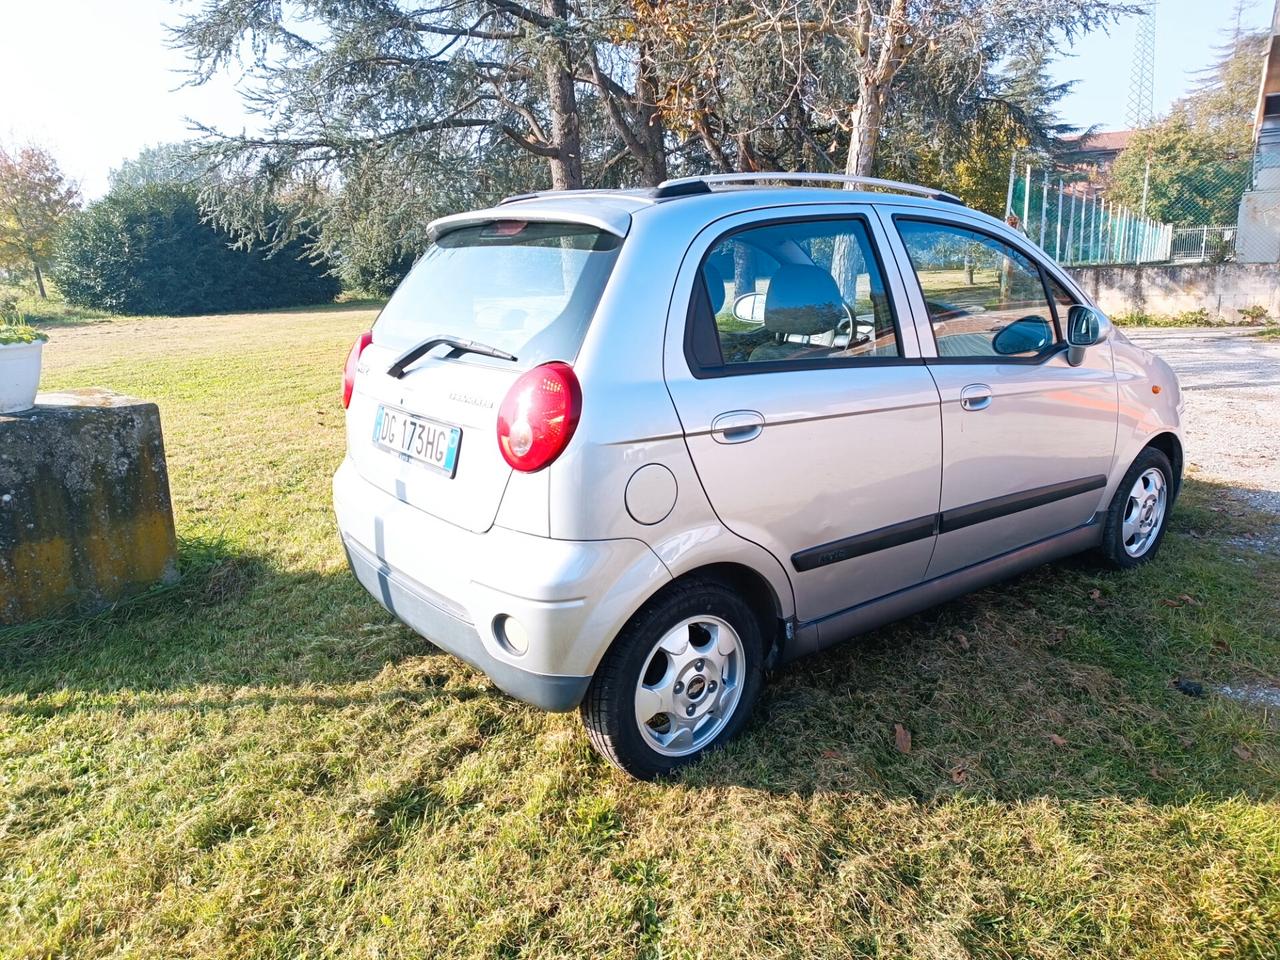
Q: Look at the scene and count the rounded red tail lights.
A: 2